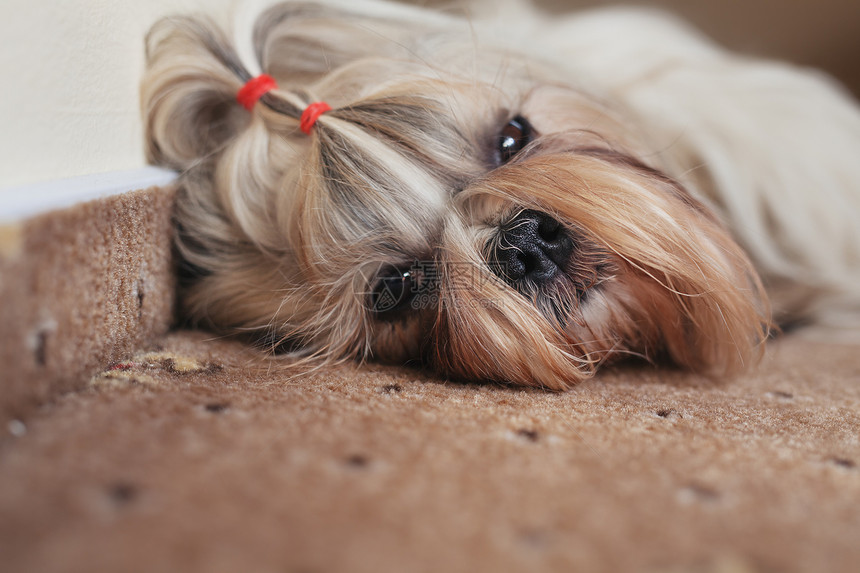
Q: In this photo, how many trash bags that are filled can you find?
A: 0